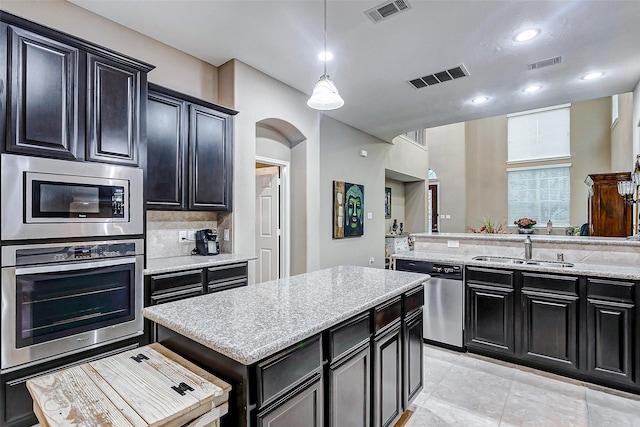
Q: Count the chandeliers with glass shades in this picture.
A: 1